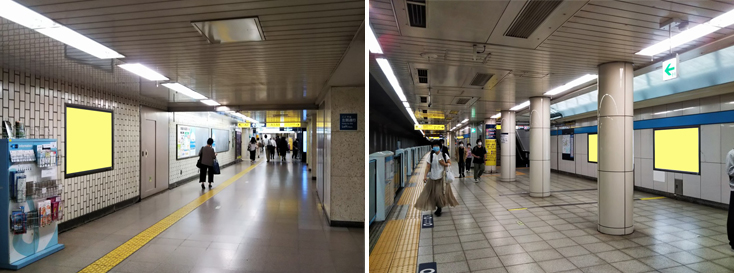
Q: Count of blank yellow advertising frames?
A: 3